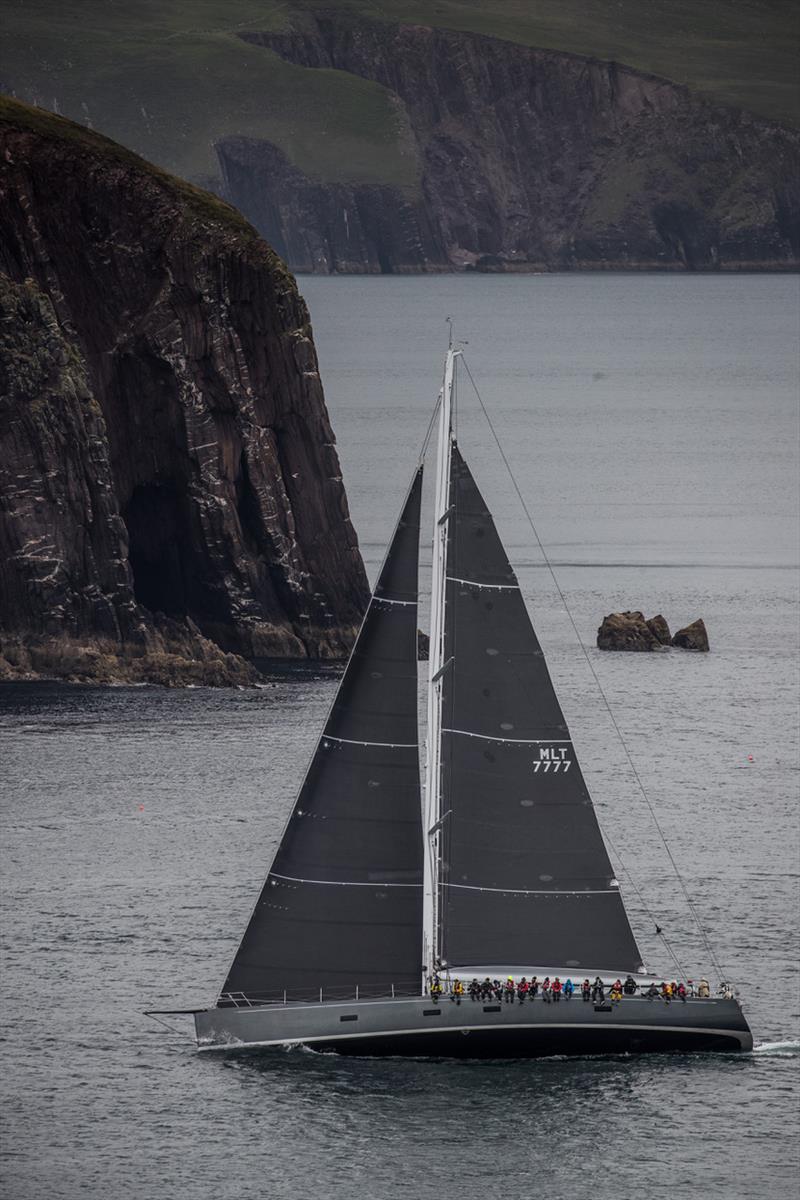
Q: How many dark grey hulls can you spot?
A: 1